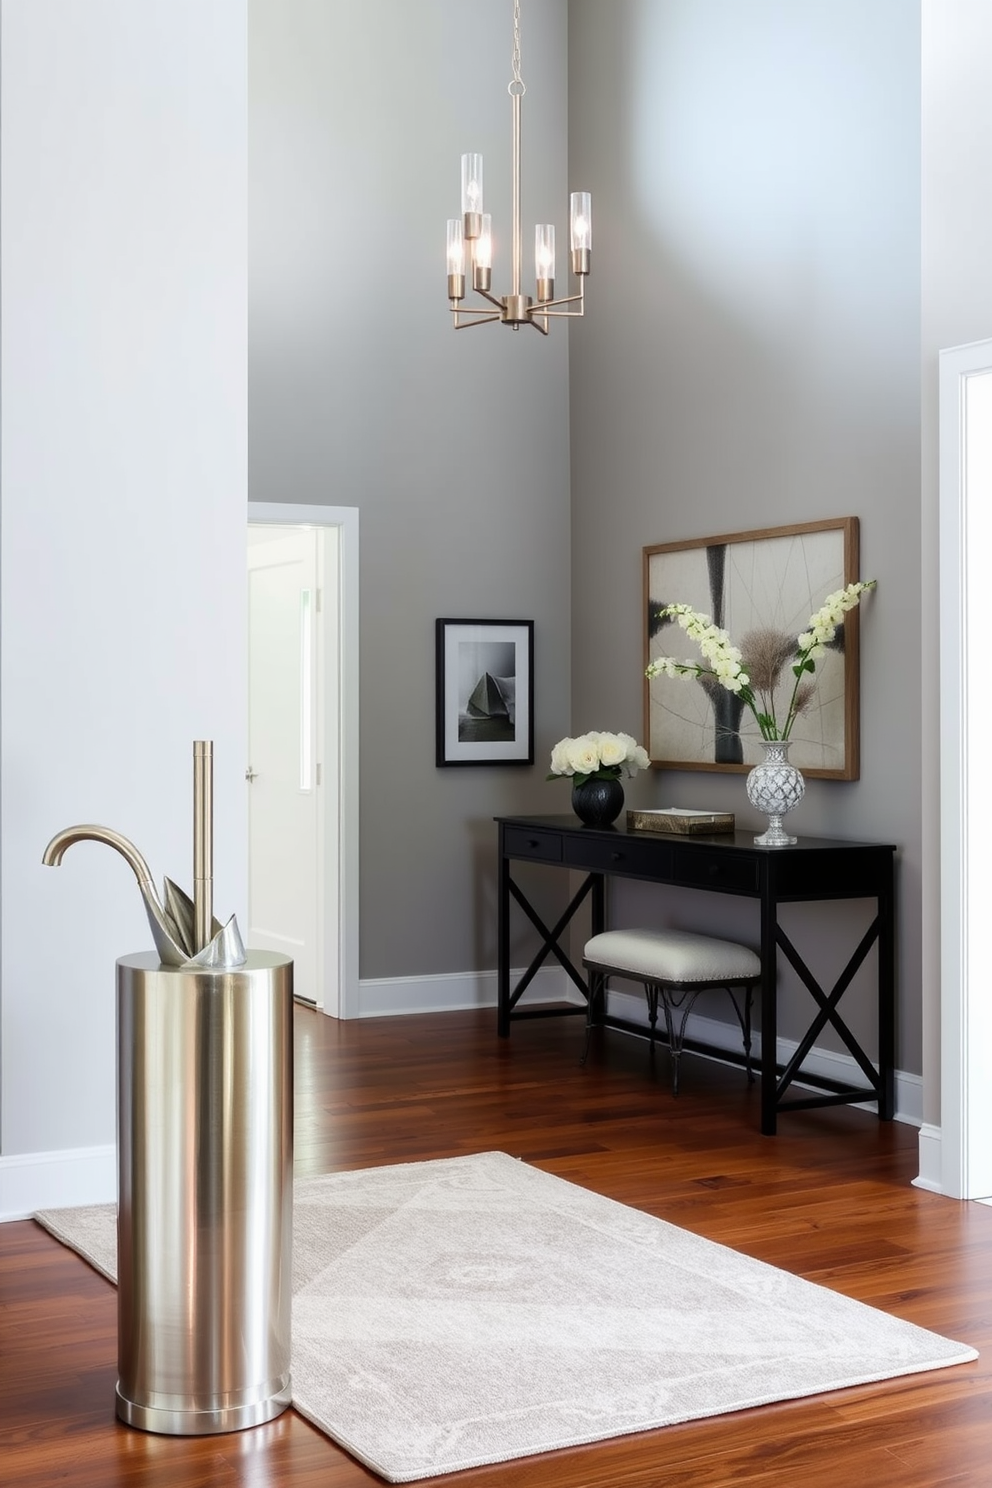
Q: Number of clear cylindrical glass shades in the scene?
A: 5